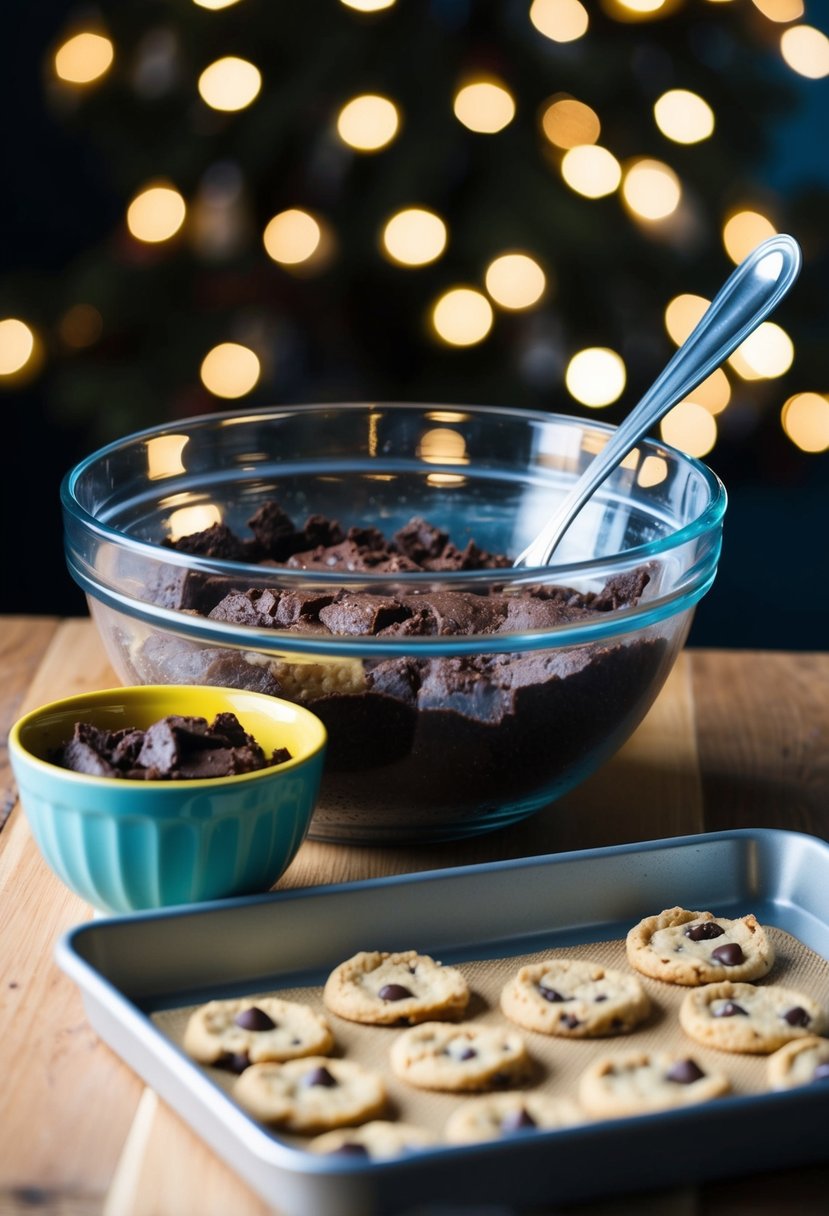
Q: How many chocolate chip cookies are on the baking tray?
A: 11